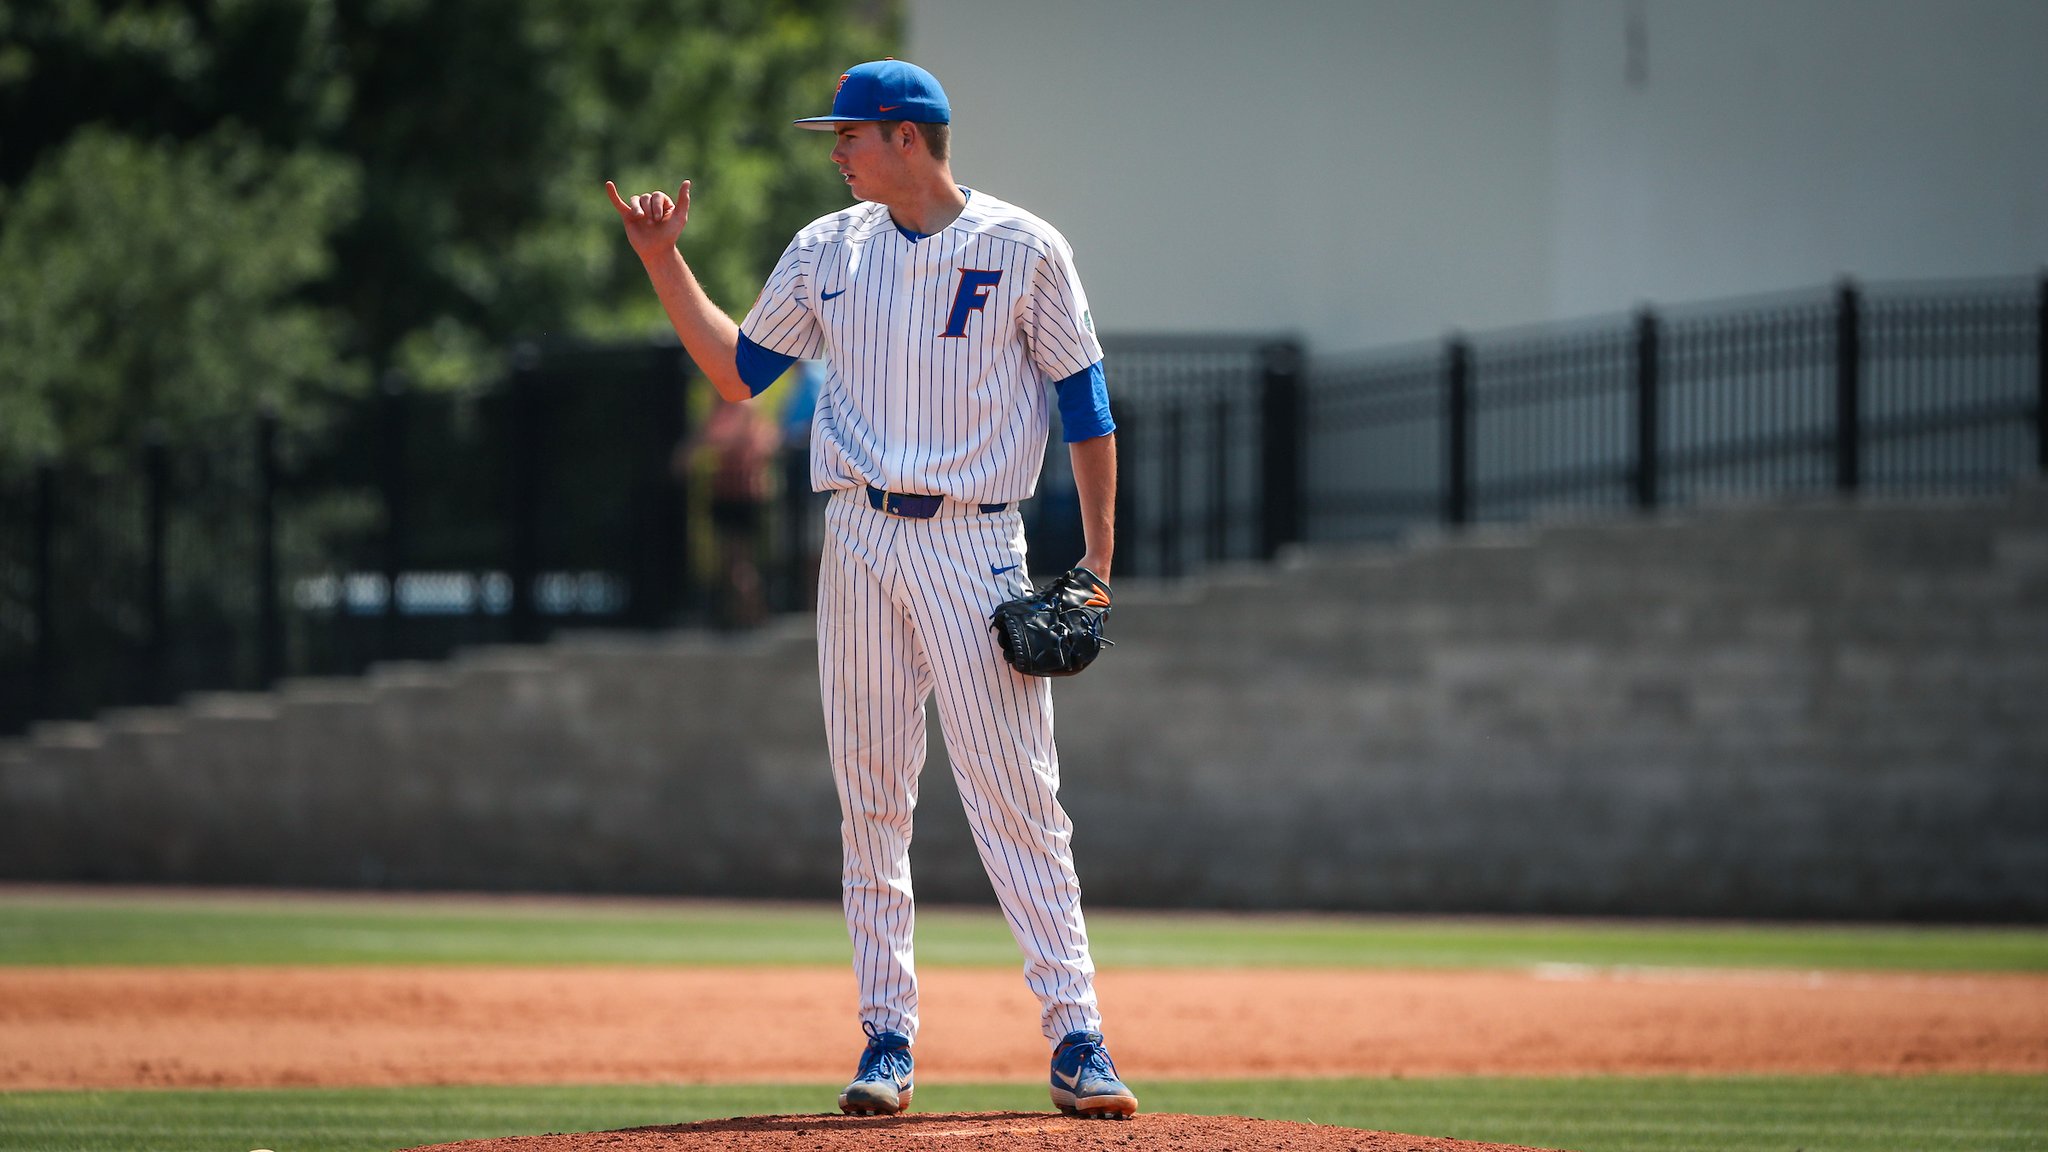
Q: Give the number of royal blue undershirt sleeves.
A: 2